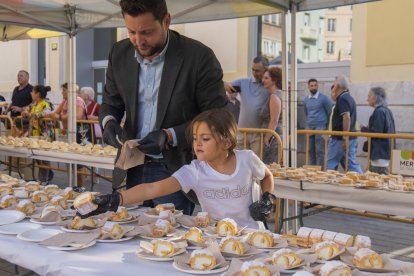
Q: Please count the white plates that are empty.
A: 3